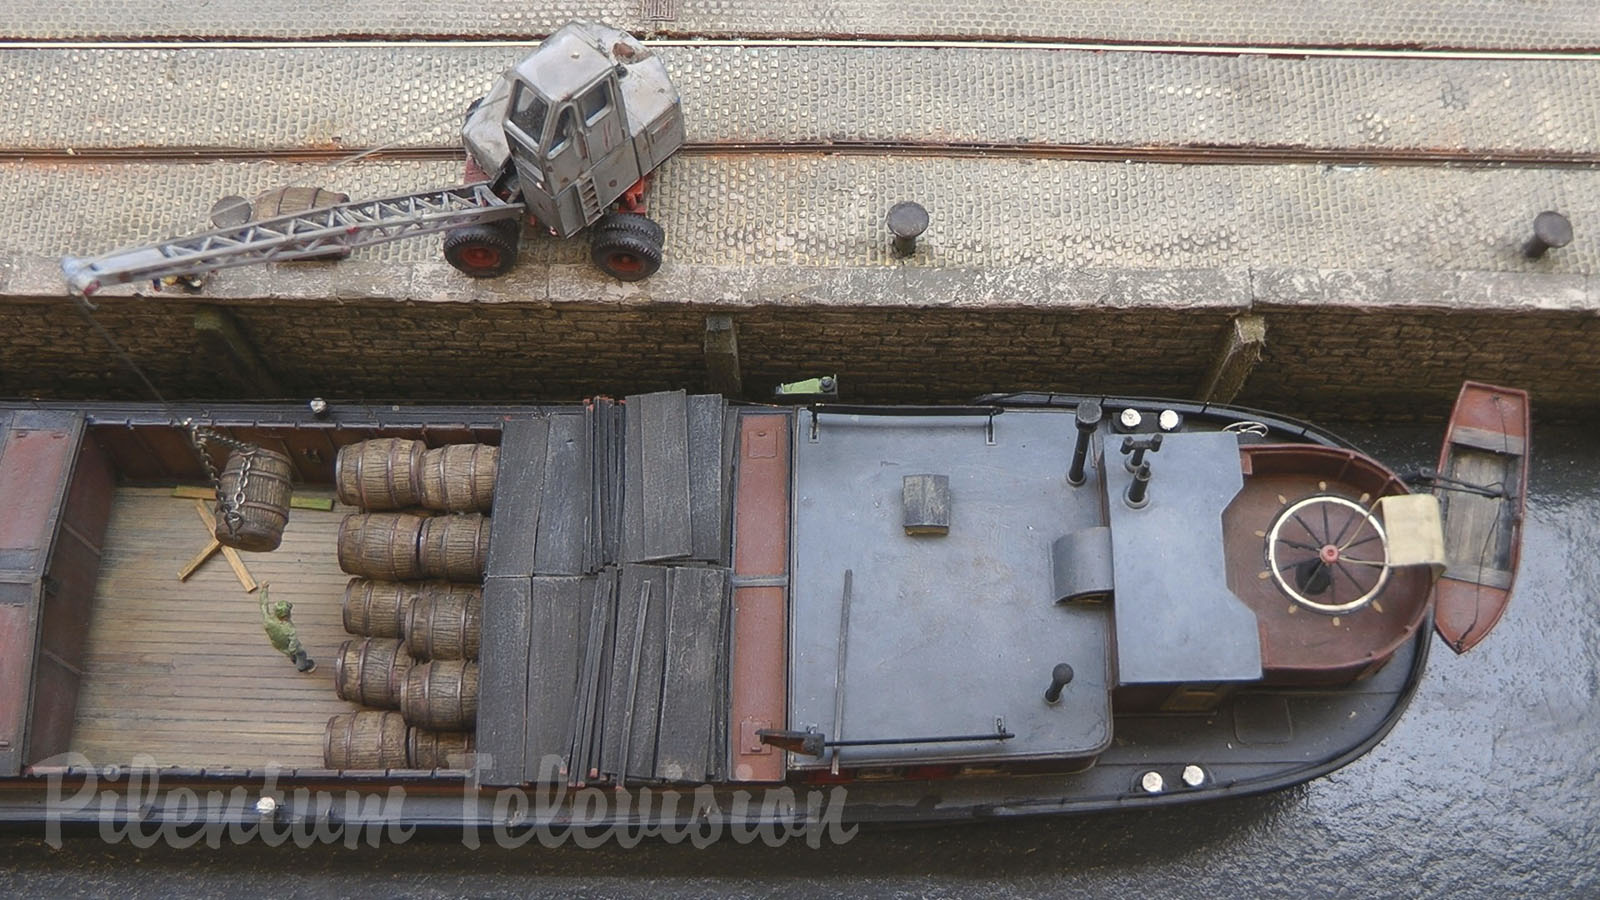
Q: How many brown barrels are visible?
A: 12